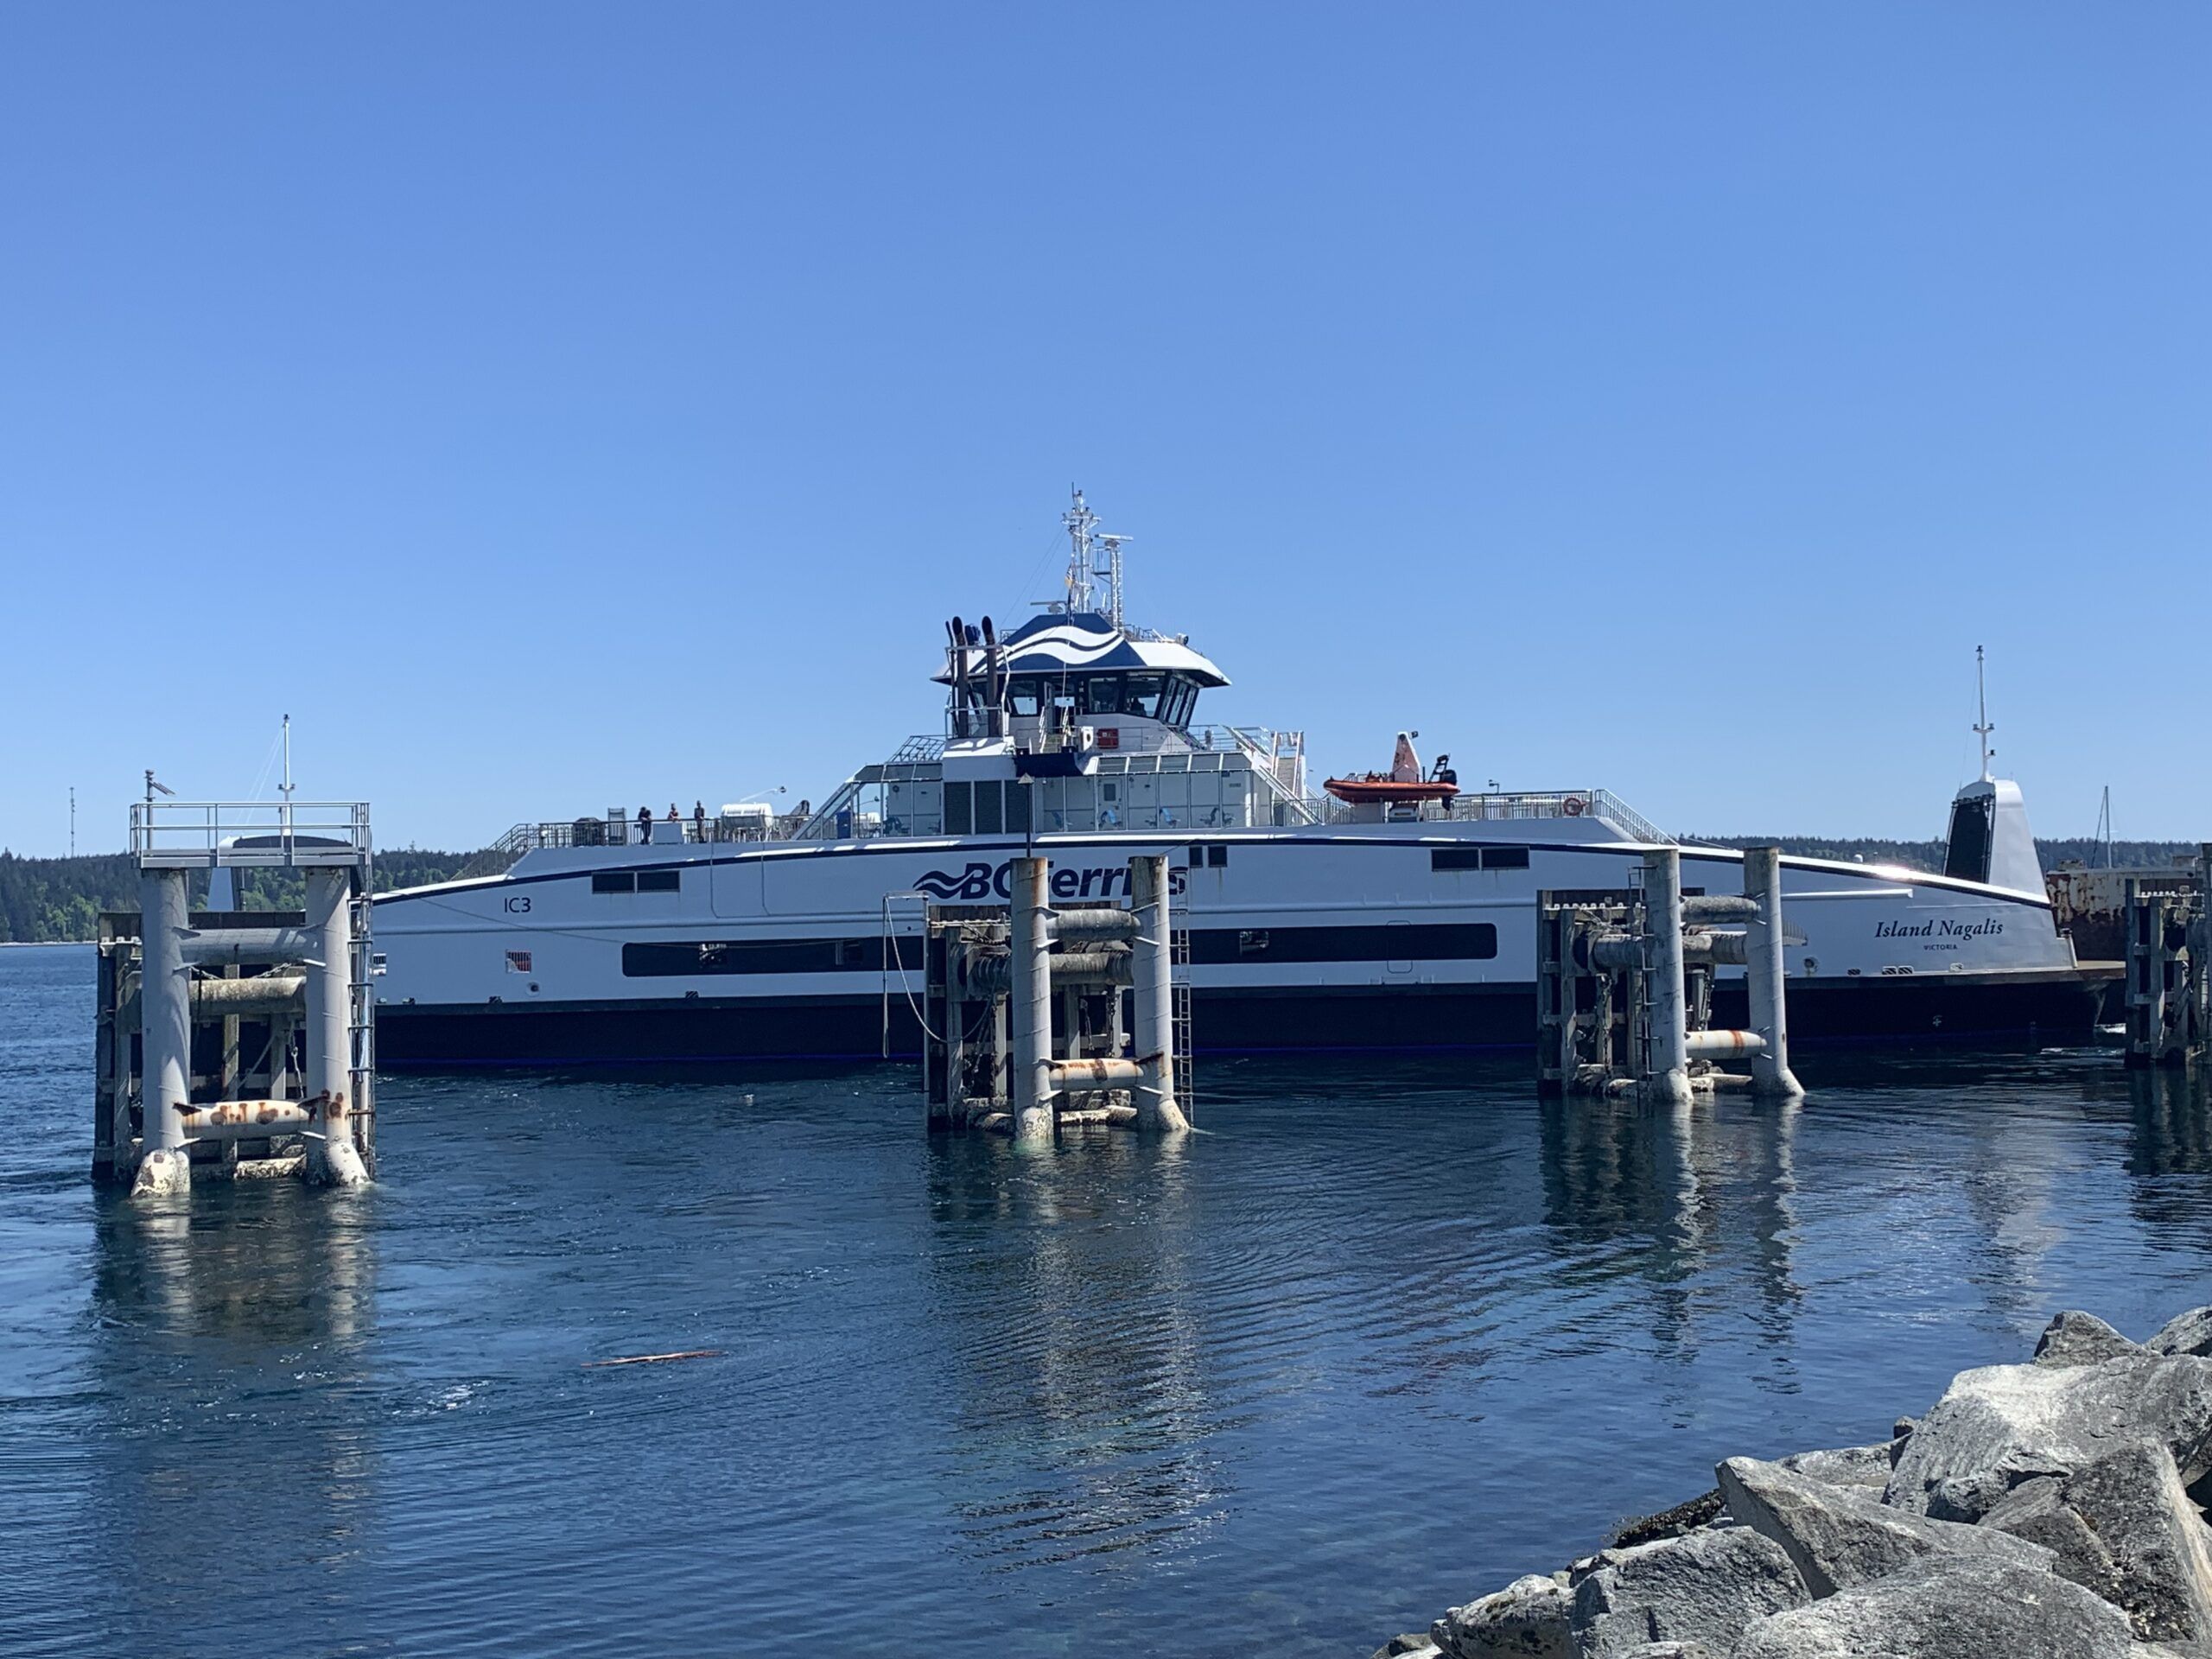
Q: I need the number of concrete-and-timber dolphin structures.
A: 4